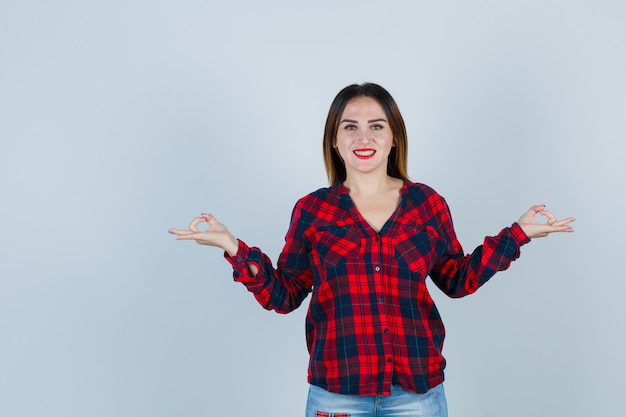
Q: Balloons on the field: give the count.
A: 0